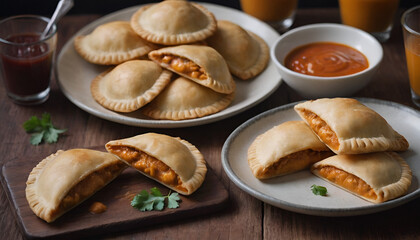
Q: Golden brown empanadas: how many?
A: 11